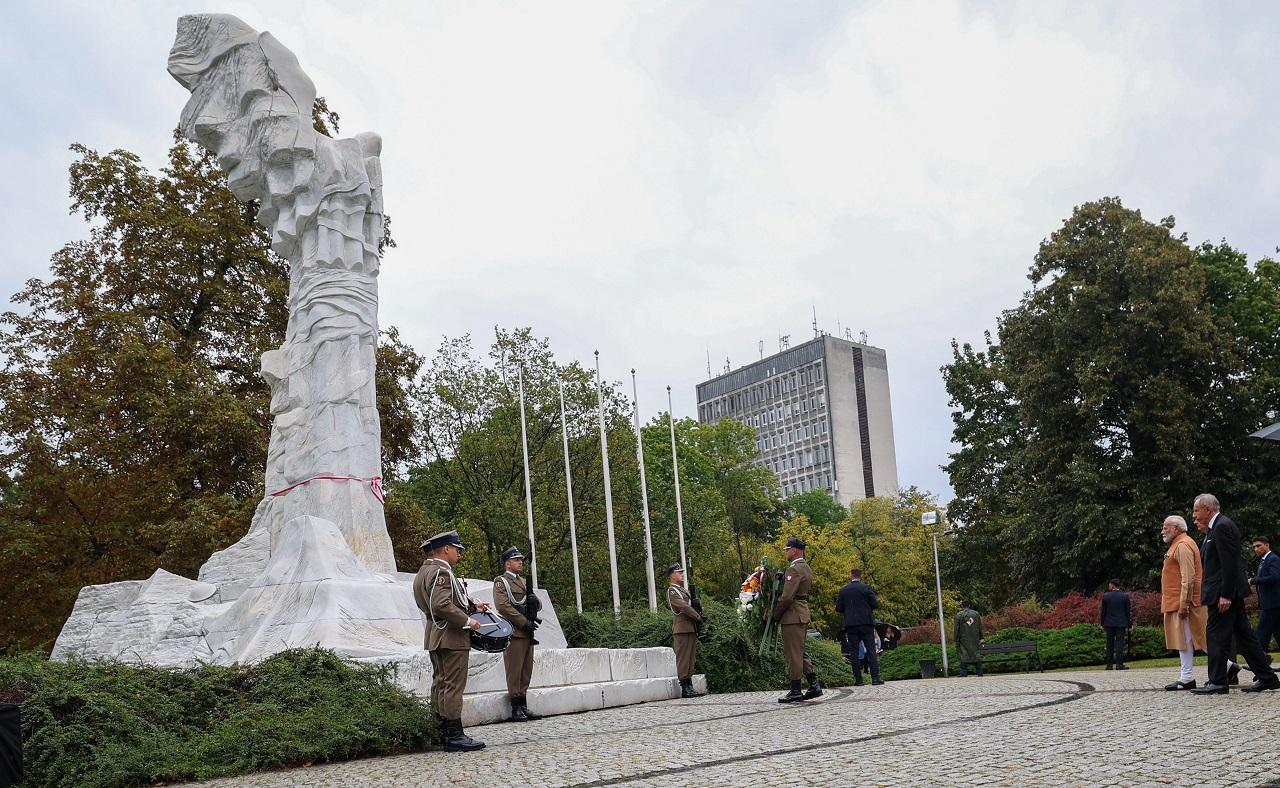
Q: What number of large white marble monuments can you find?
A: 1